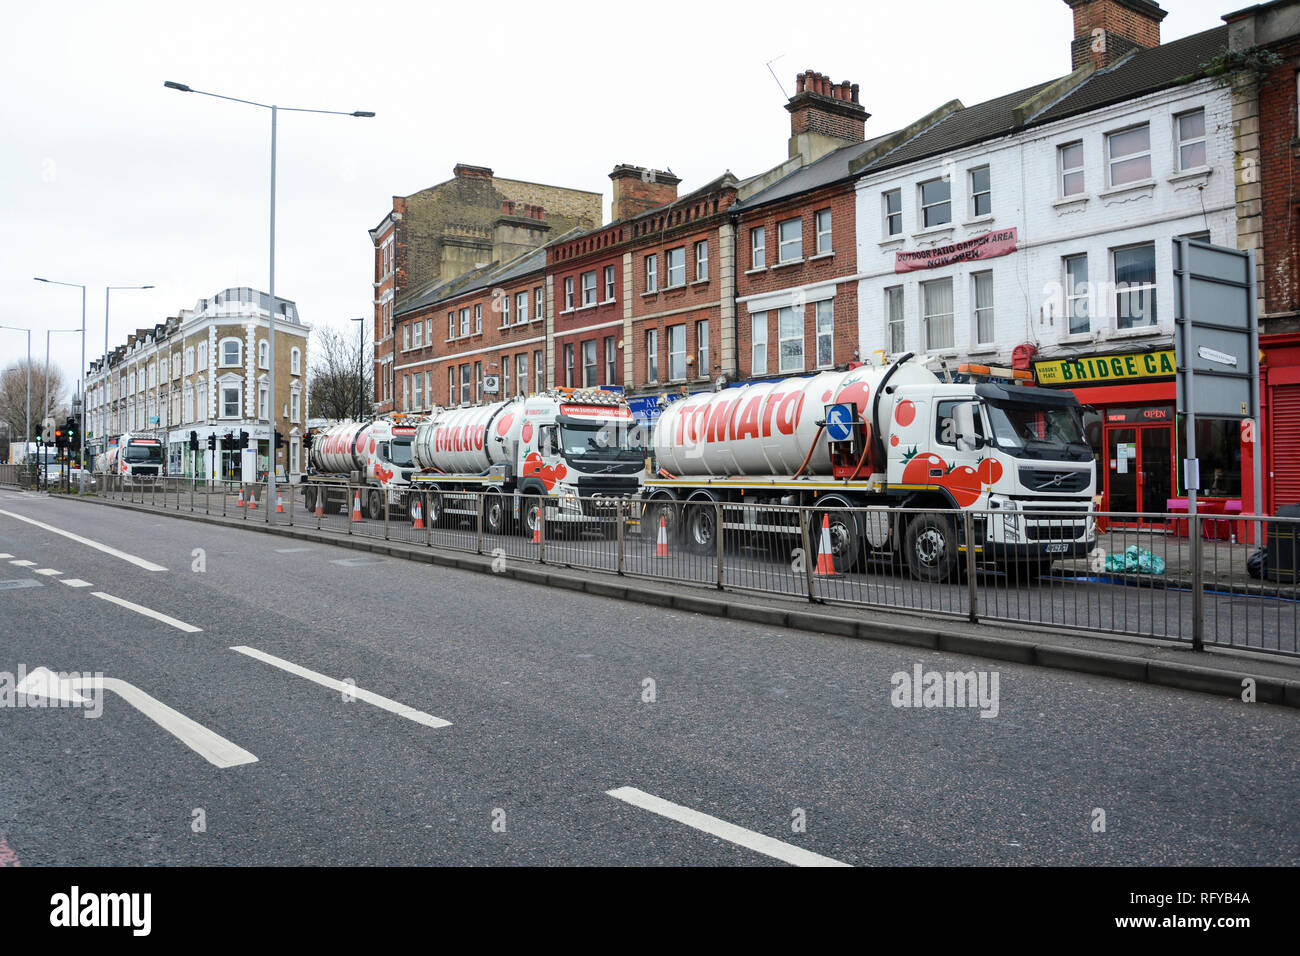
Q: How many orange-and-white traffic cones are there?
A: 9